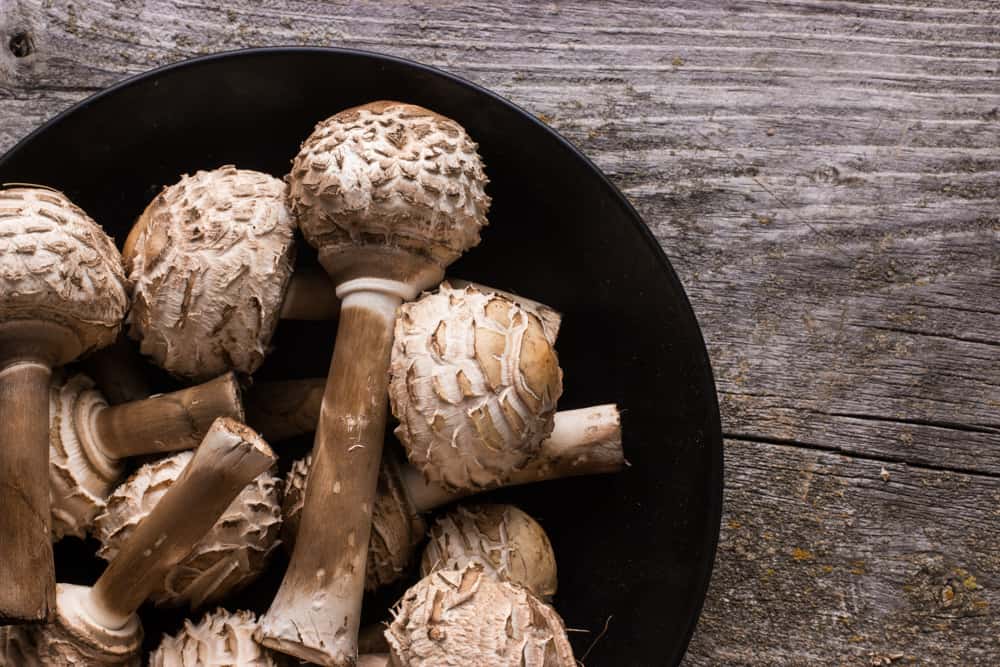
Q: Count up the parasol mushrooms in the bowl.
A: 11